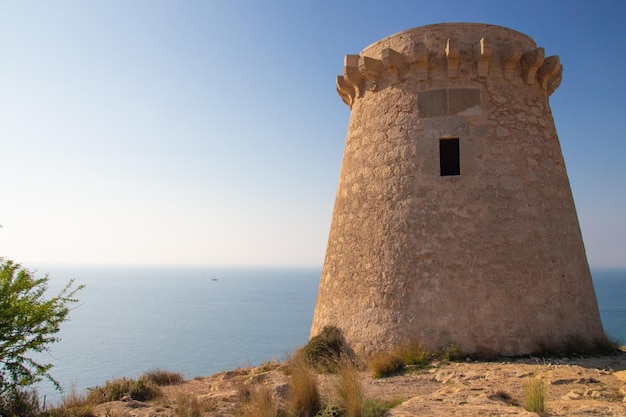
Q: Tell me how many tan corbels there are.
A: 11